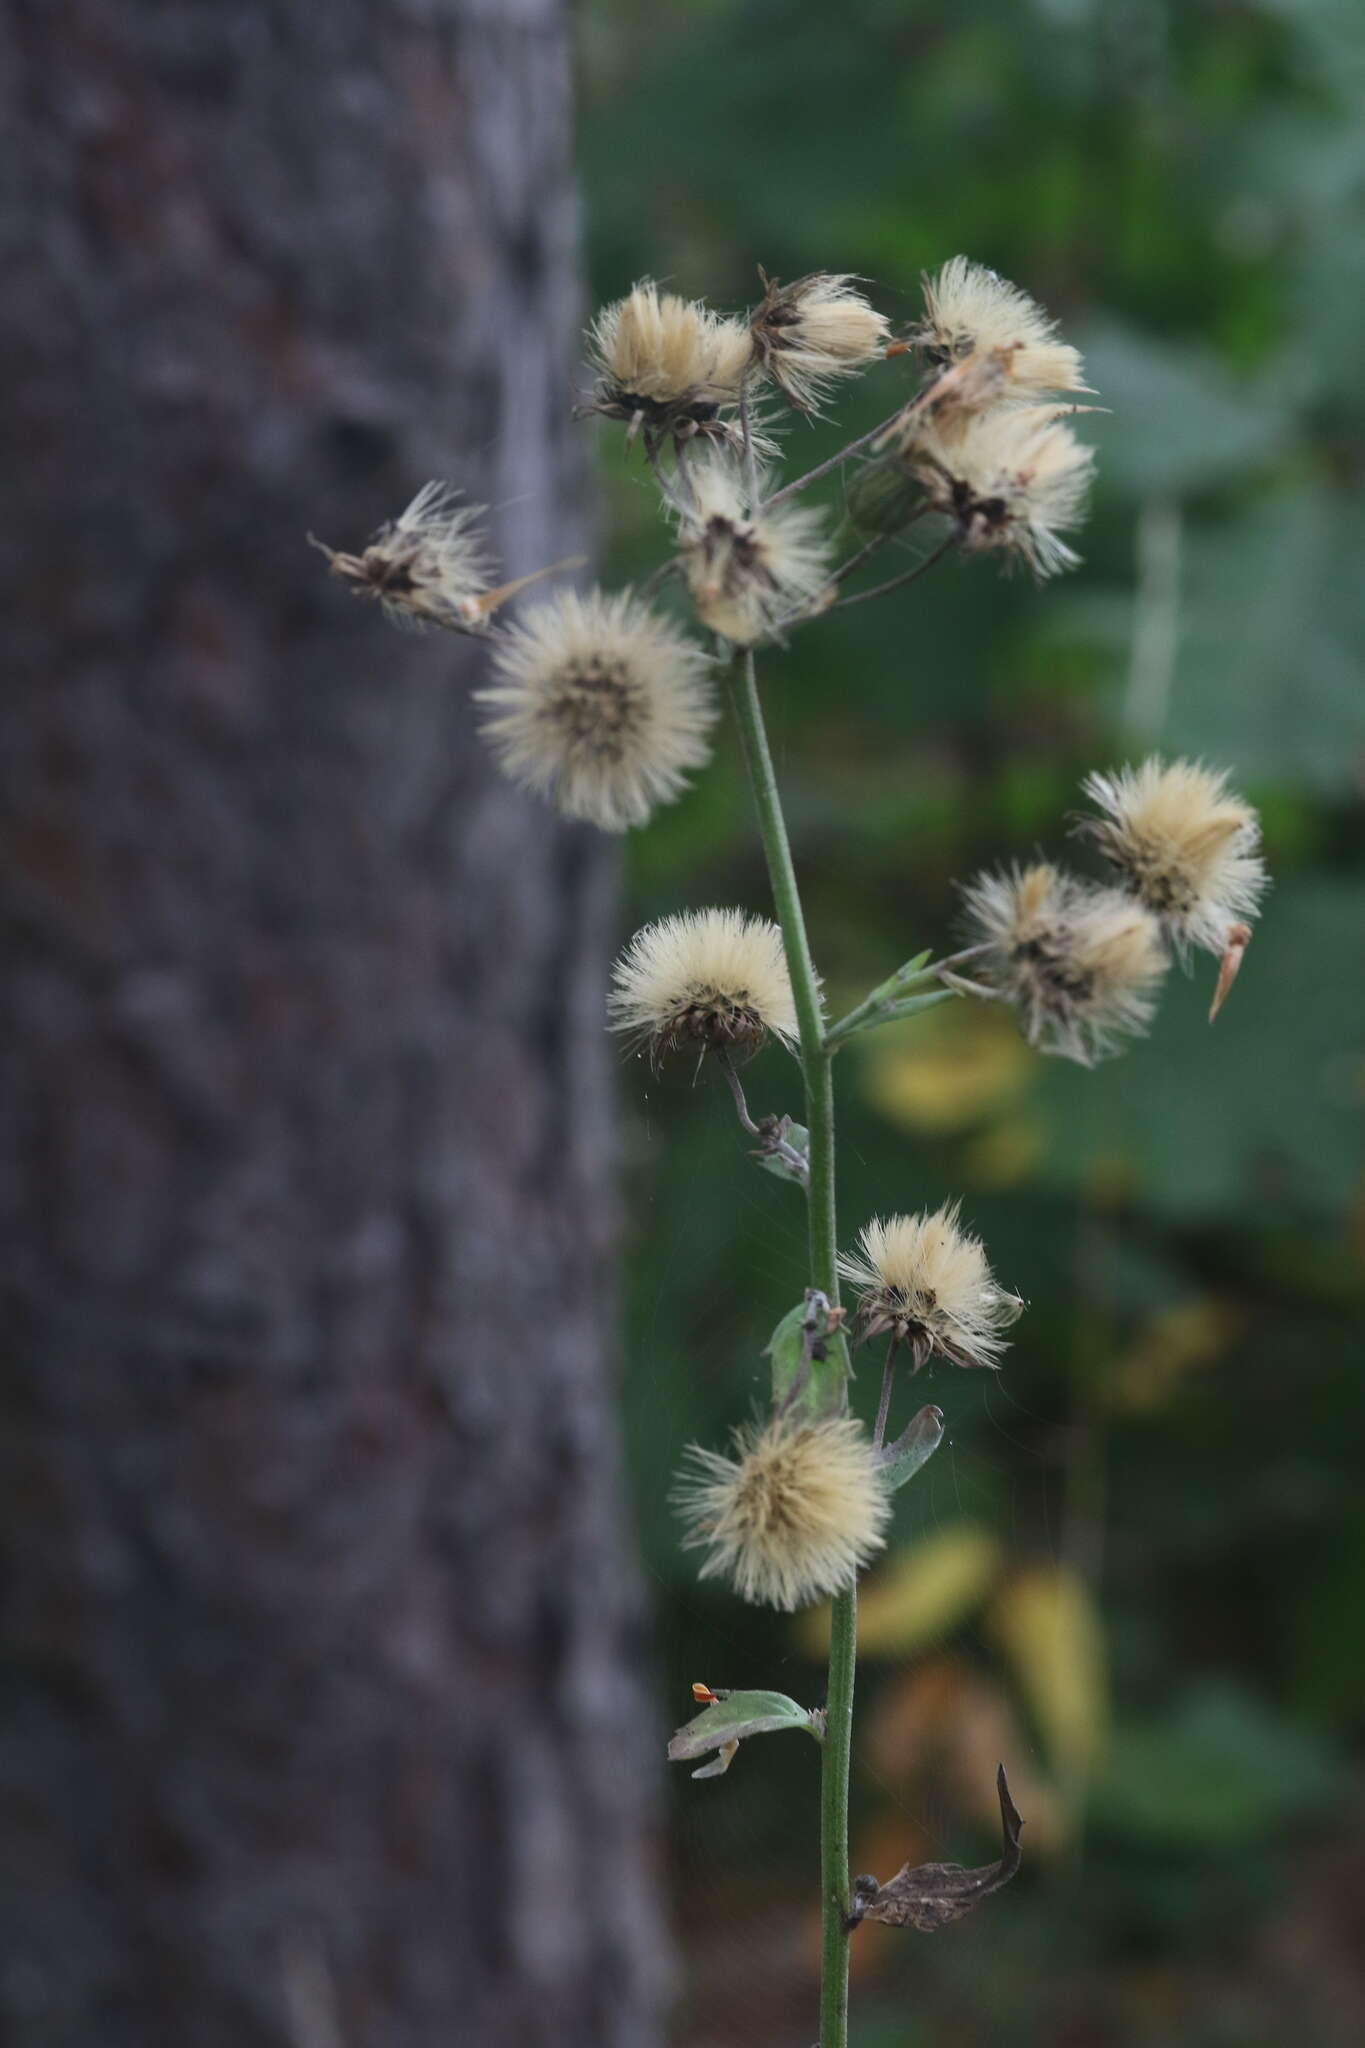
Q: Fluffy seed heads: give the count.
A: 12